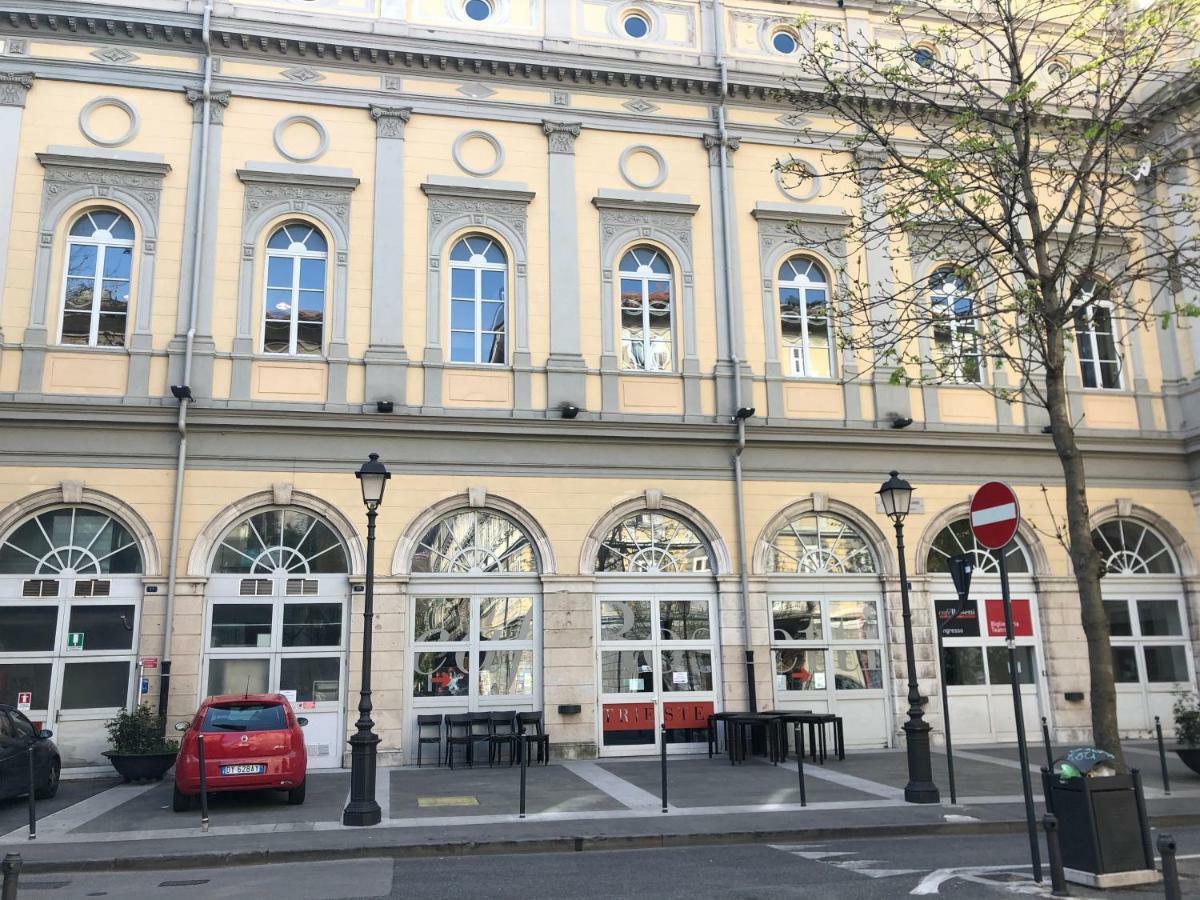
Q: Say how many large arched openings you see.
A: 7